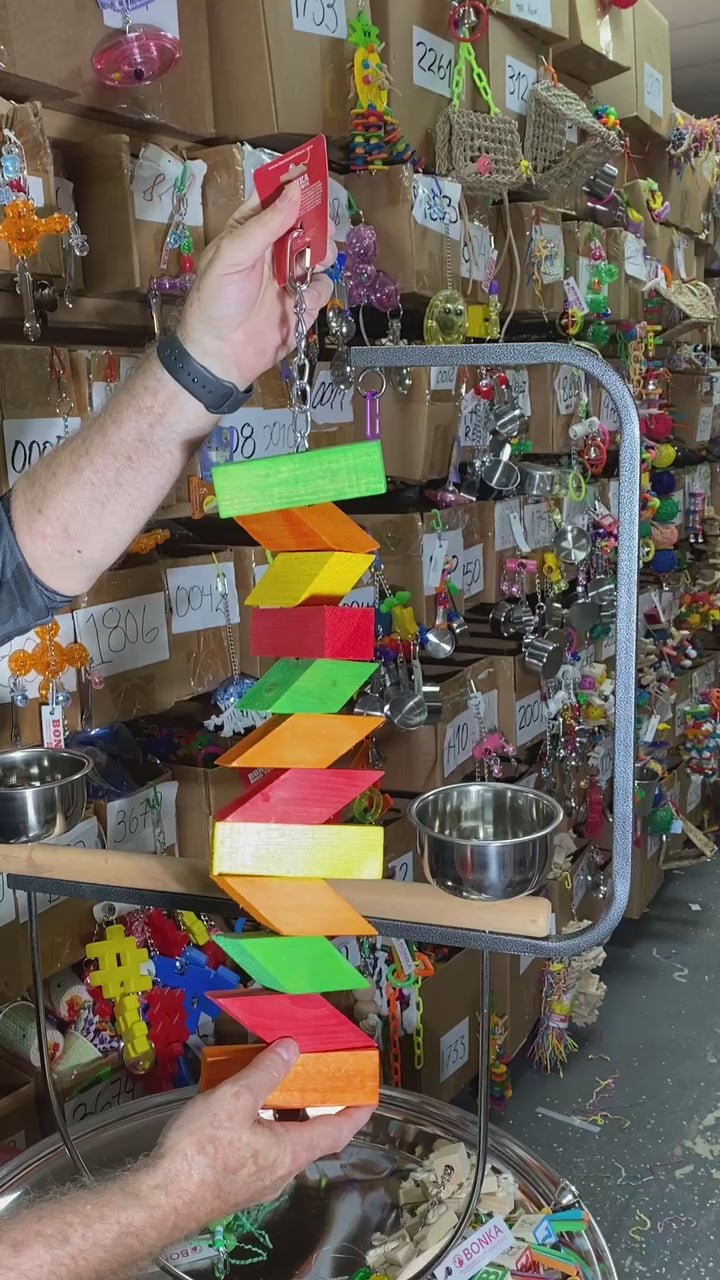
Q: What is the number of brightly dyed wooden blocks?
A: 12